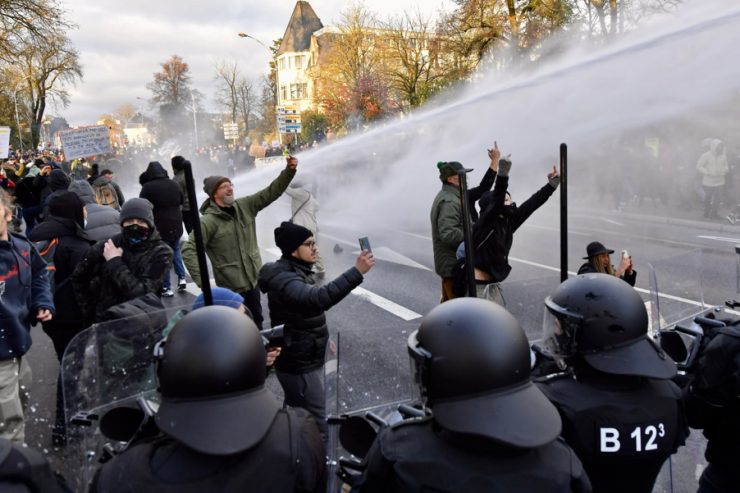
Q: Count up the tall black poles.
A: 3